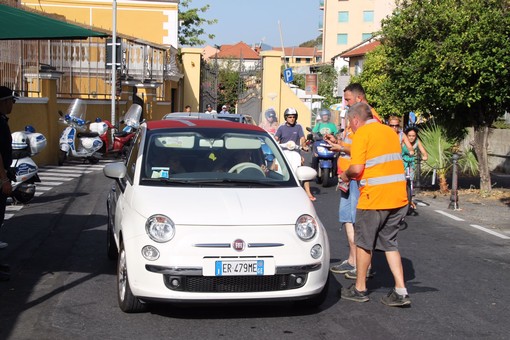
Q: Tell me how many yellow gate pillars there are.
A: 2